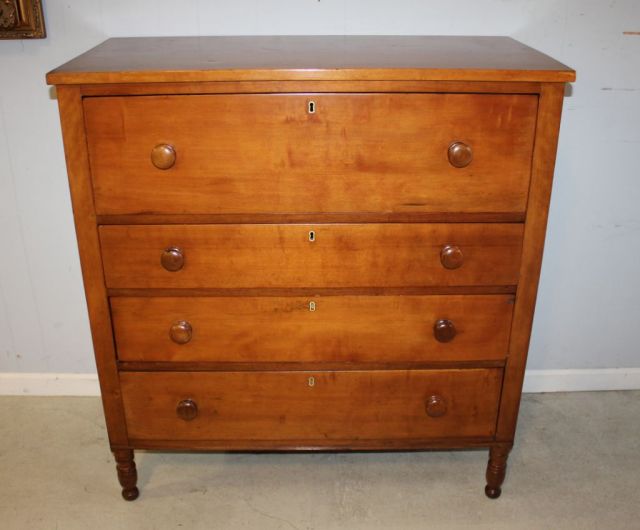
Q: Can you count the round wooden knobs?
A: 8